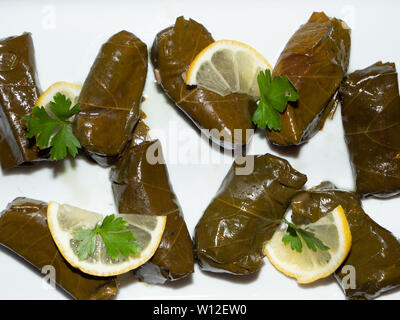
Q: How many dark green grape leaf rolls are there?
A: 9